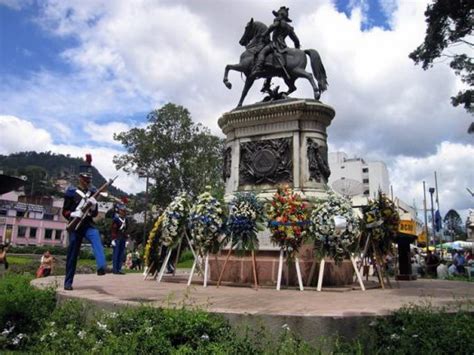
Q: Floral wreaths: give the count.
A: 7